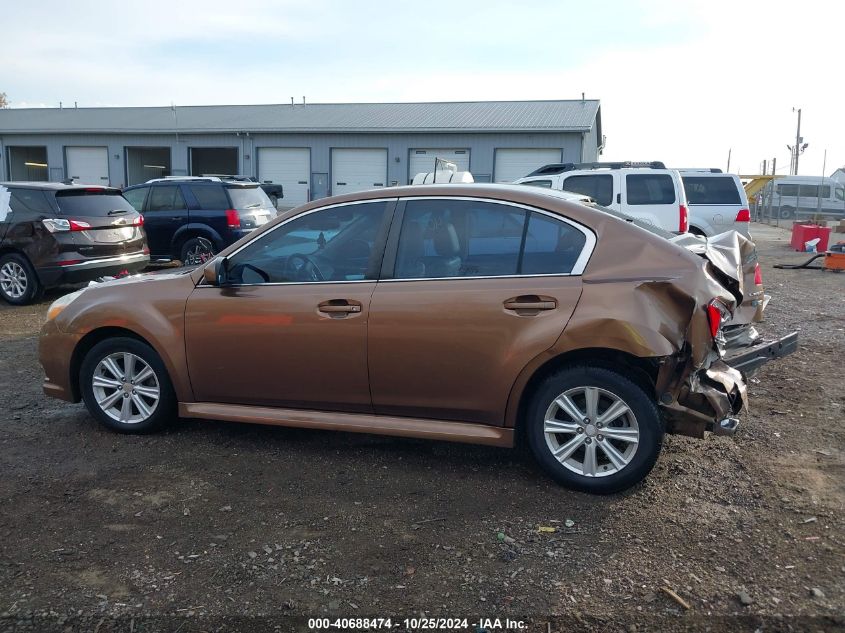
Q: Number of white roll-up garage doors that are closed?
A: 5